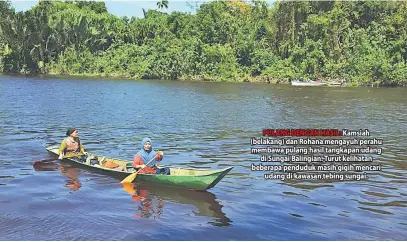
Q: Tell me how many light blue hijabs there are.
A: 1